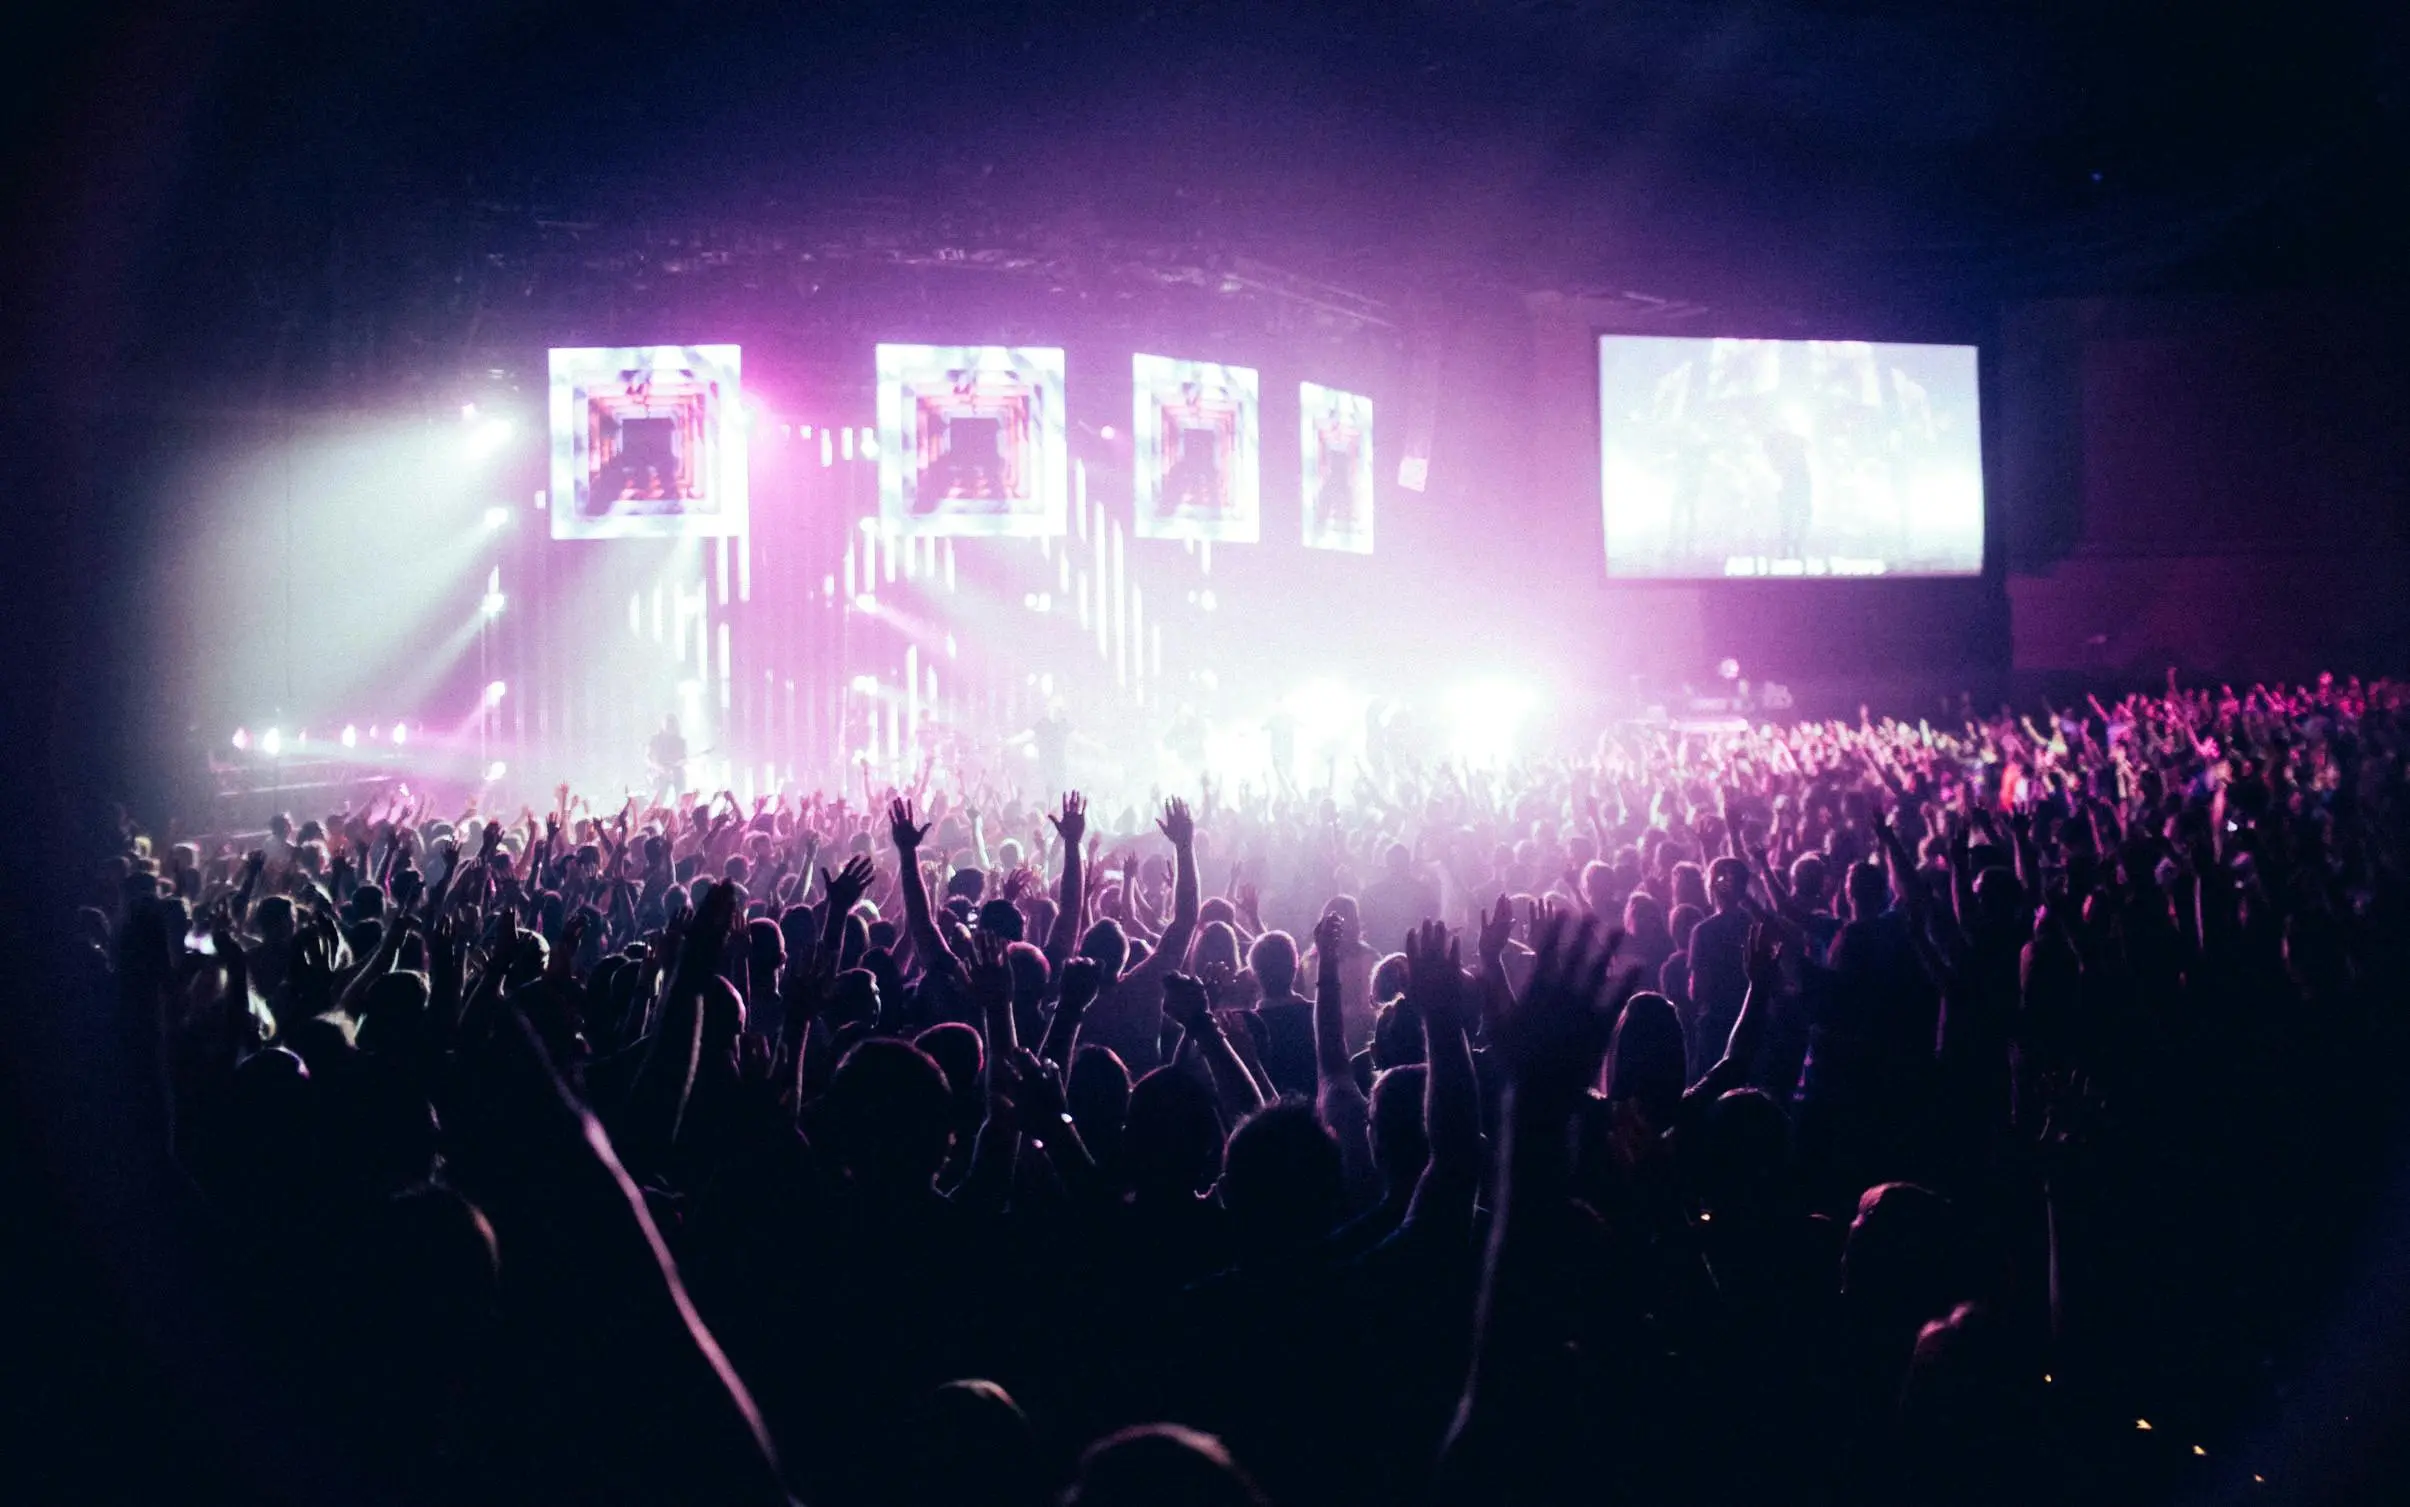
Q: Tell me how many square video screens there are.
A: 4